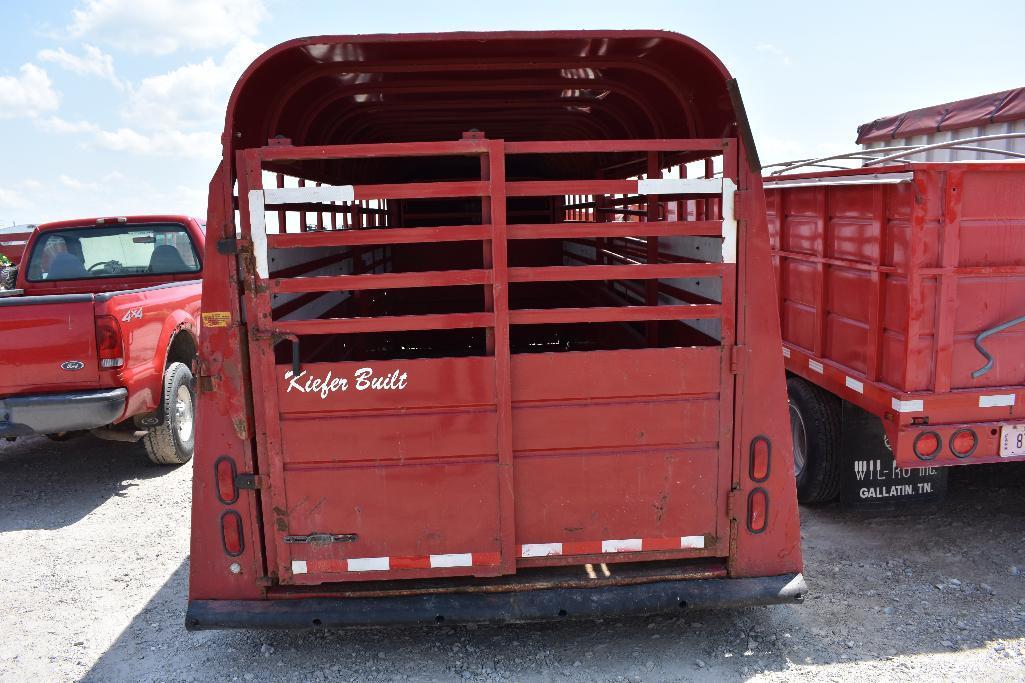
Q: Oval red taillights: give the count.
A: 4